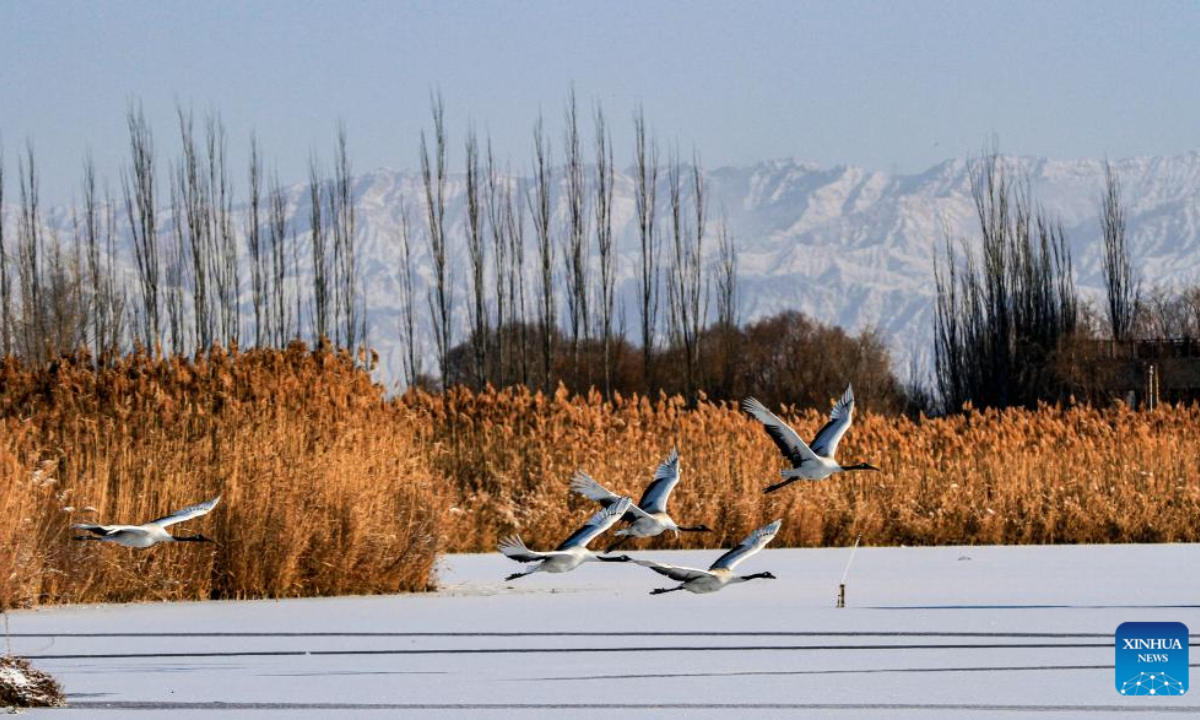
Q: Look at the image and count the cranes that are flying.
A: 5